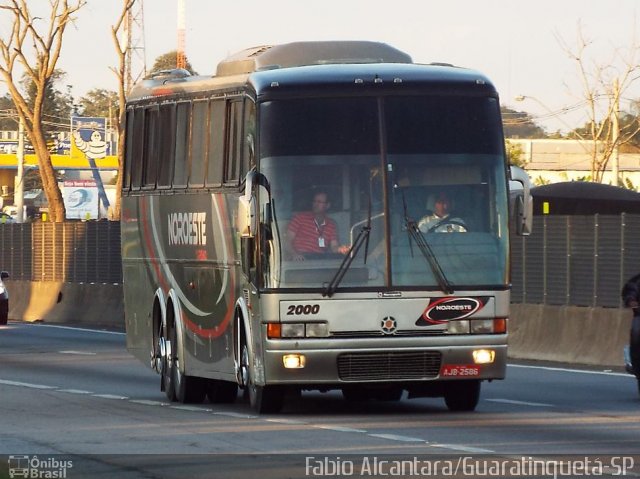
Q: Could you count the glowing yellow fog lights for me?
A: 2